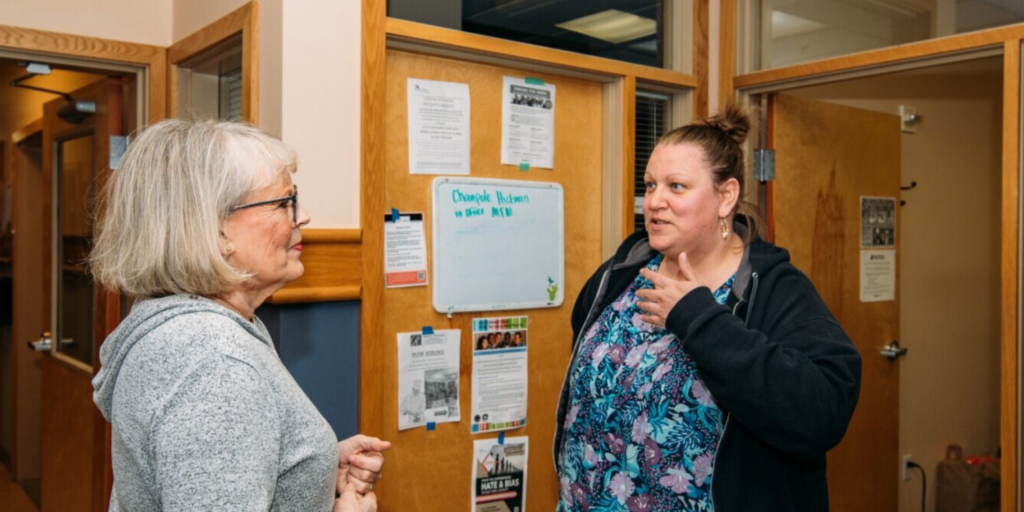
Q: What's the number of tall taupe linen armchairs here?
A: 0